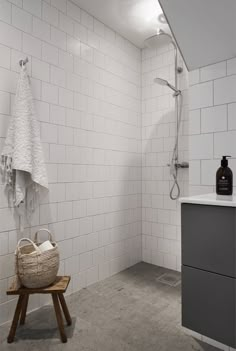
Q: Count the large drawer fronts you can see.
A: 2